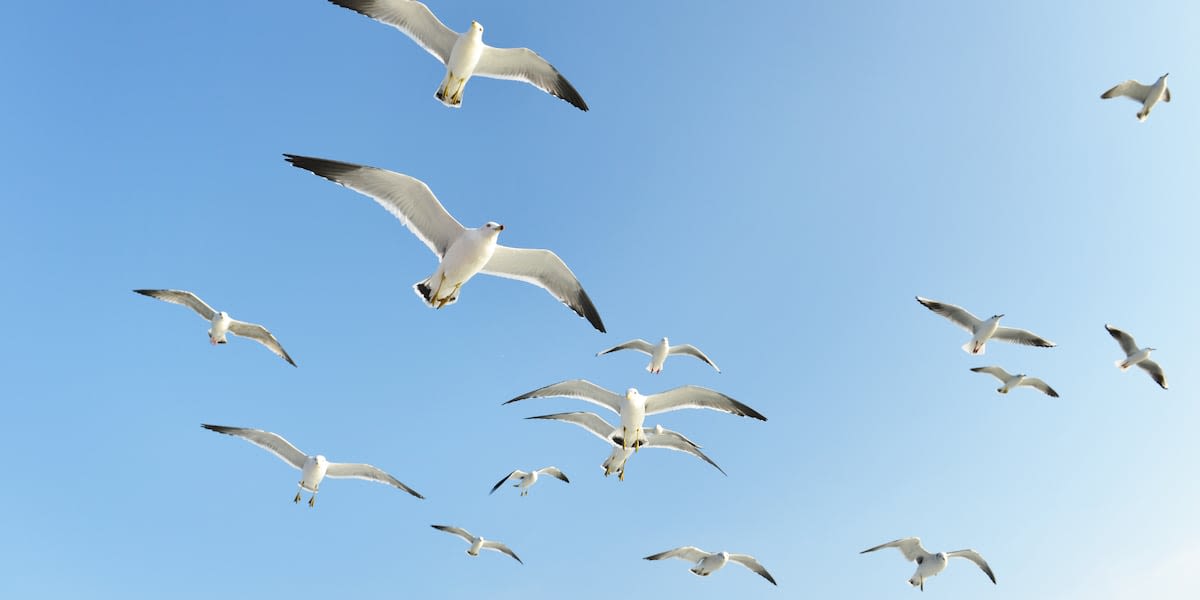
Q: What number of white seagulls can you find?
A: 15